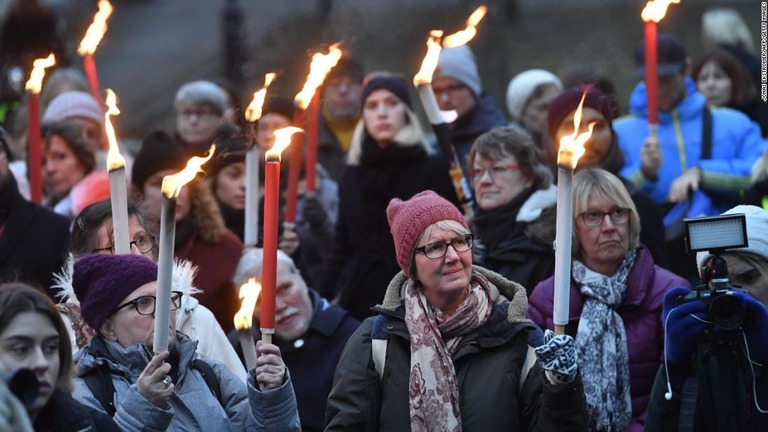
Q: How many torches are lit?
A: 12